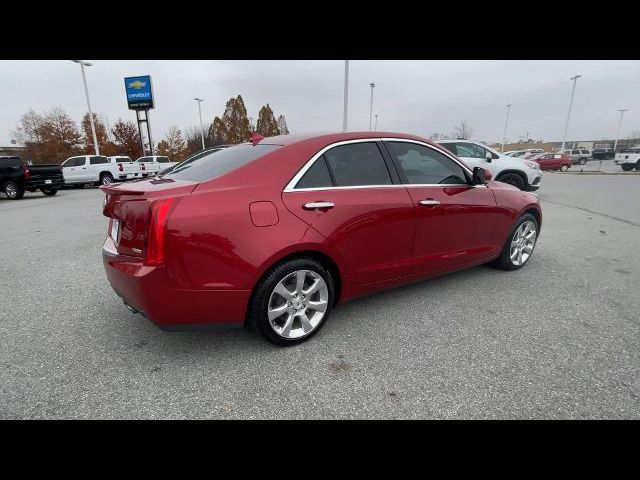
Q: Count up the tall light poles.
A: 8